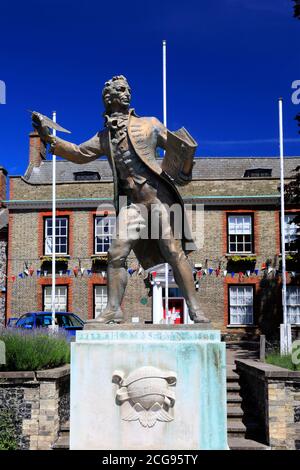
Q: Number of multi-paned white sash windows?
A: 8